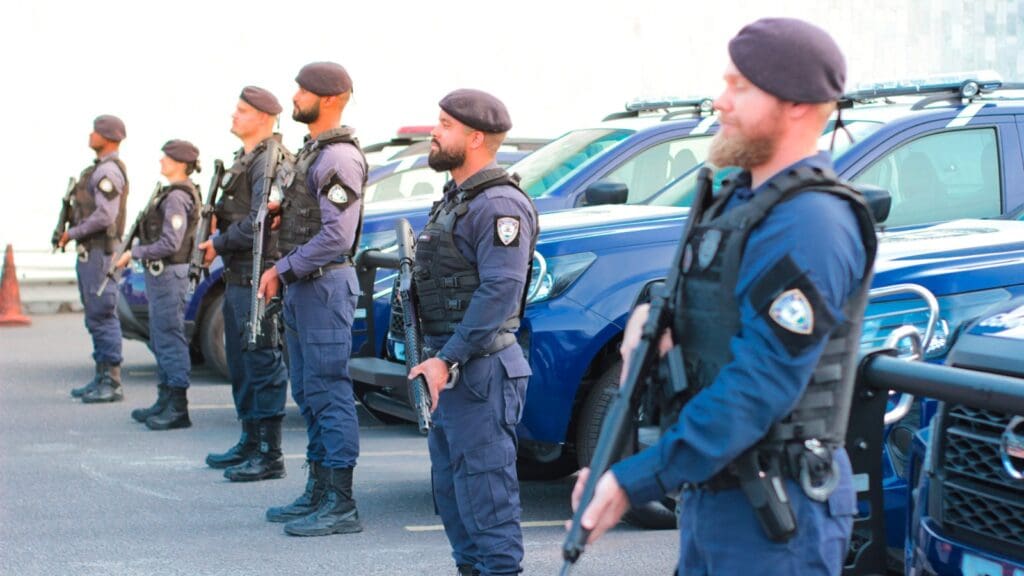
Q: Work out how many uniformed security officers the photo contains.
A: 6